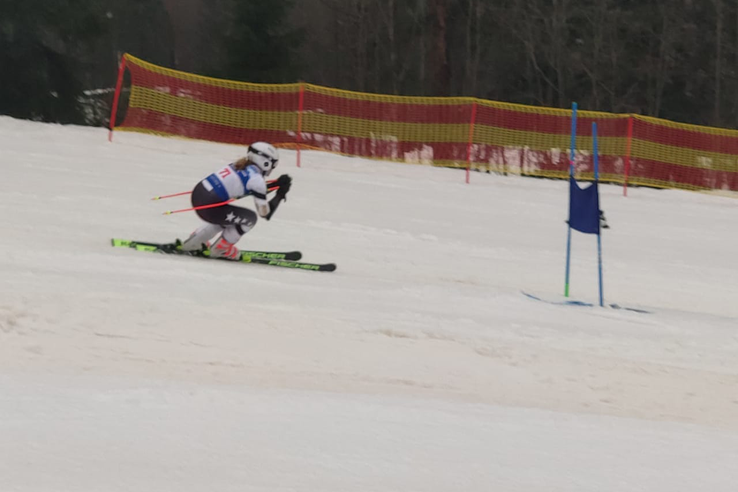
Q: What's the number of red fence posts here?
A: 4